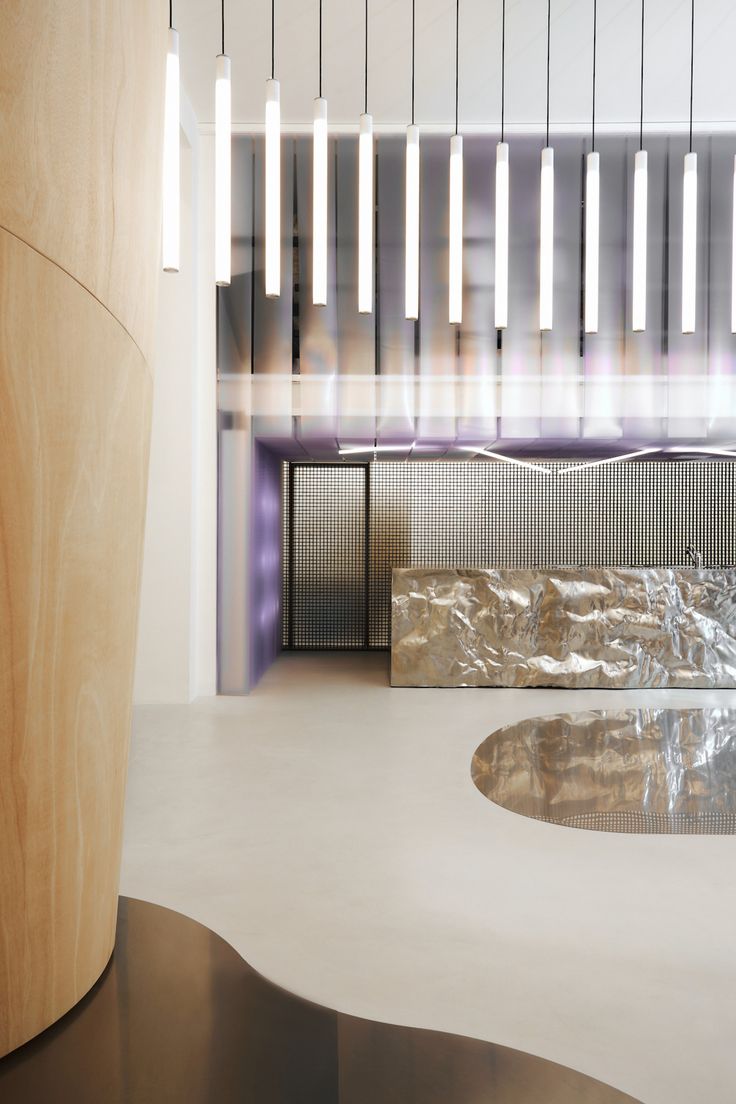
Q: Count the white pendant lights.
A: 13